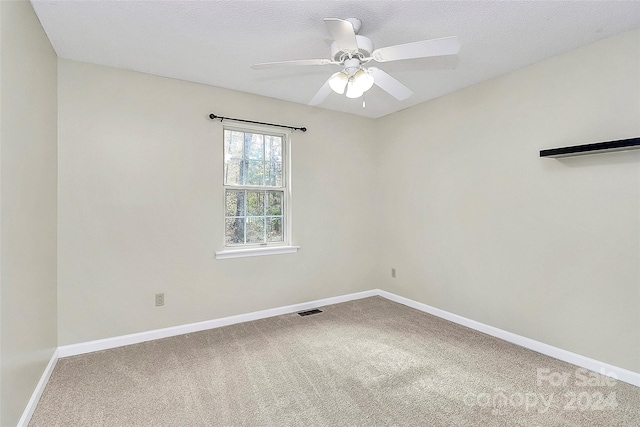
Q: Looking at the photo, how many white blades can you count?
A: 5